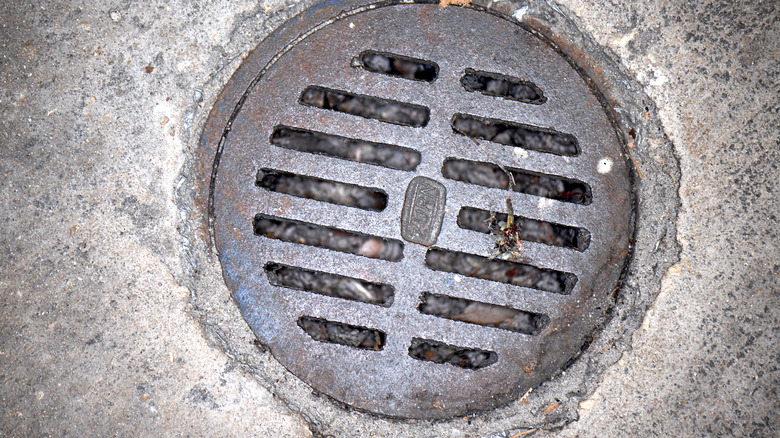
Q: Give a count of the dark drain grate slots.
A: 14